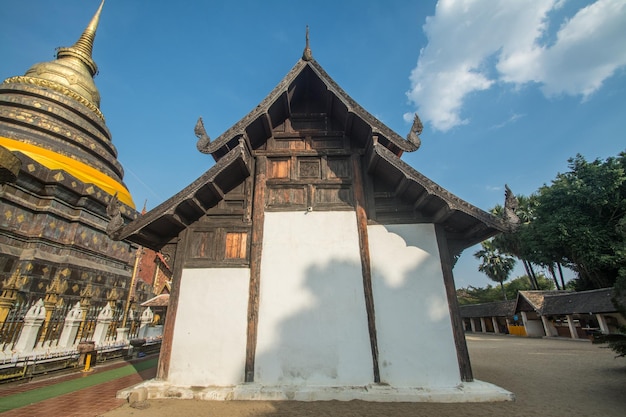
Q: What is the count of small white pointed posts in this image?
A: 4